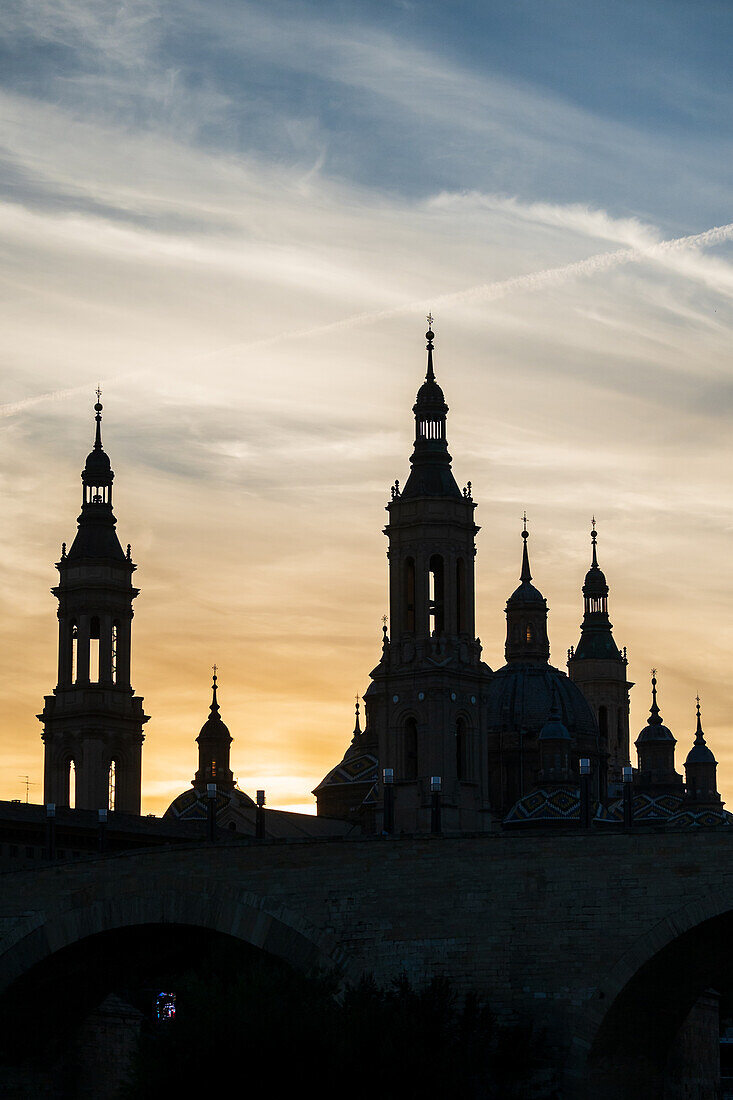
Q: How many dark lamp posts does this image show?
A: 8